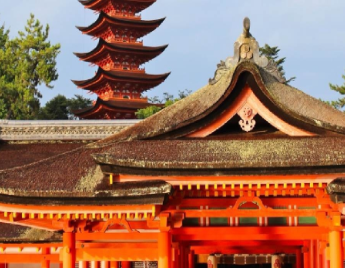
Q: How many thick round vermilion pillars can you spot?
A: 3